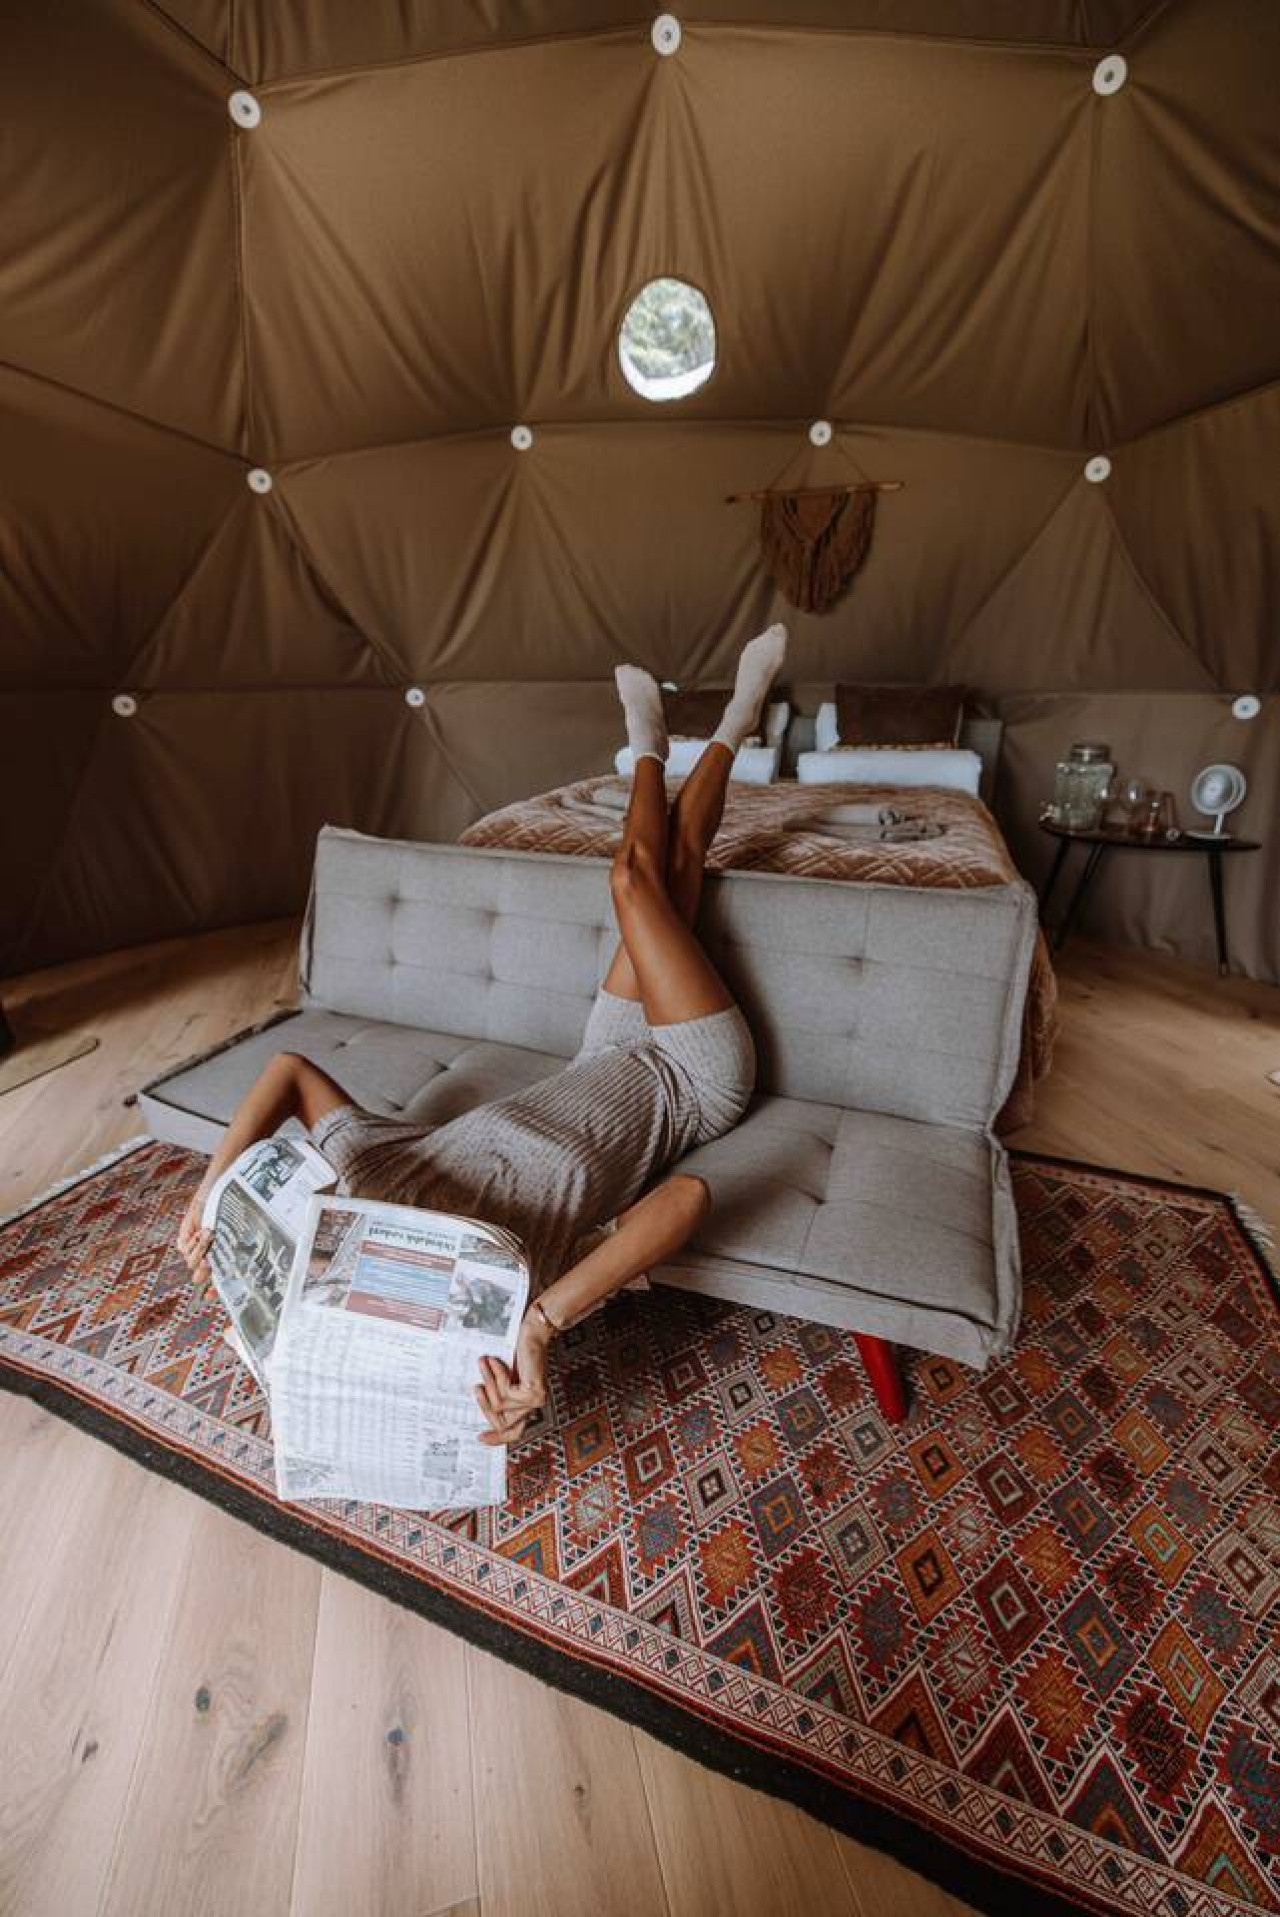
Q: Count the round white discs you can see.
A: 10